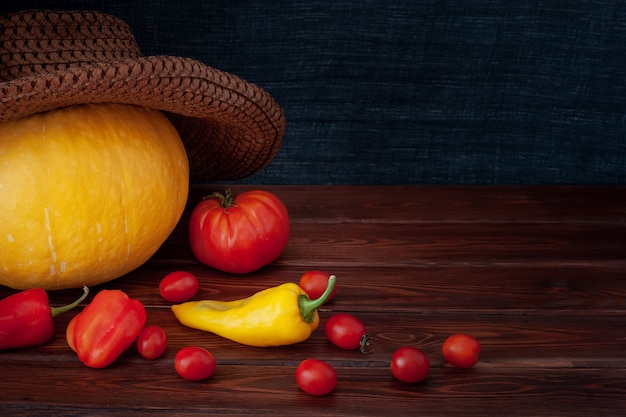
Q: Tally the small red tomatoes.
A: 8